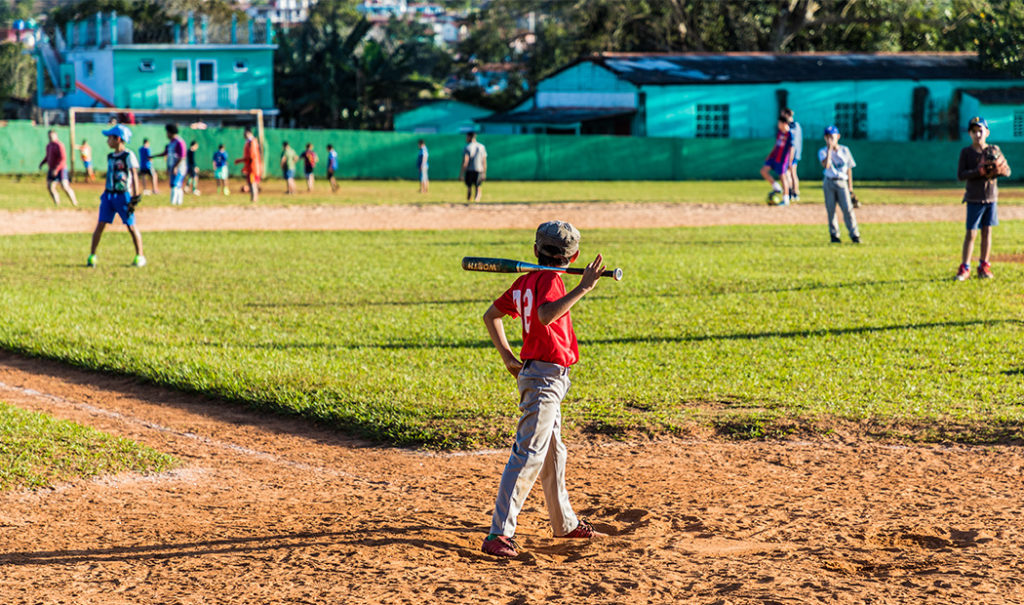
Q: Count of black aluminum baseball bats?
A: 1